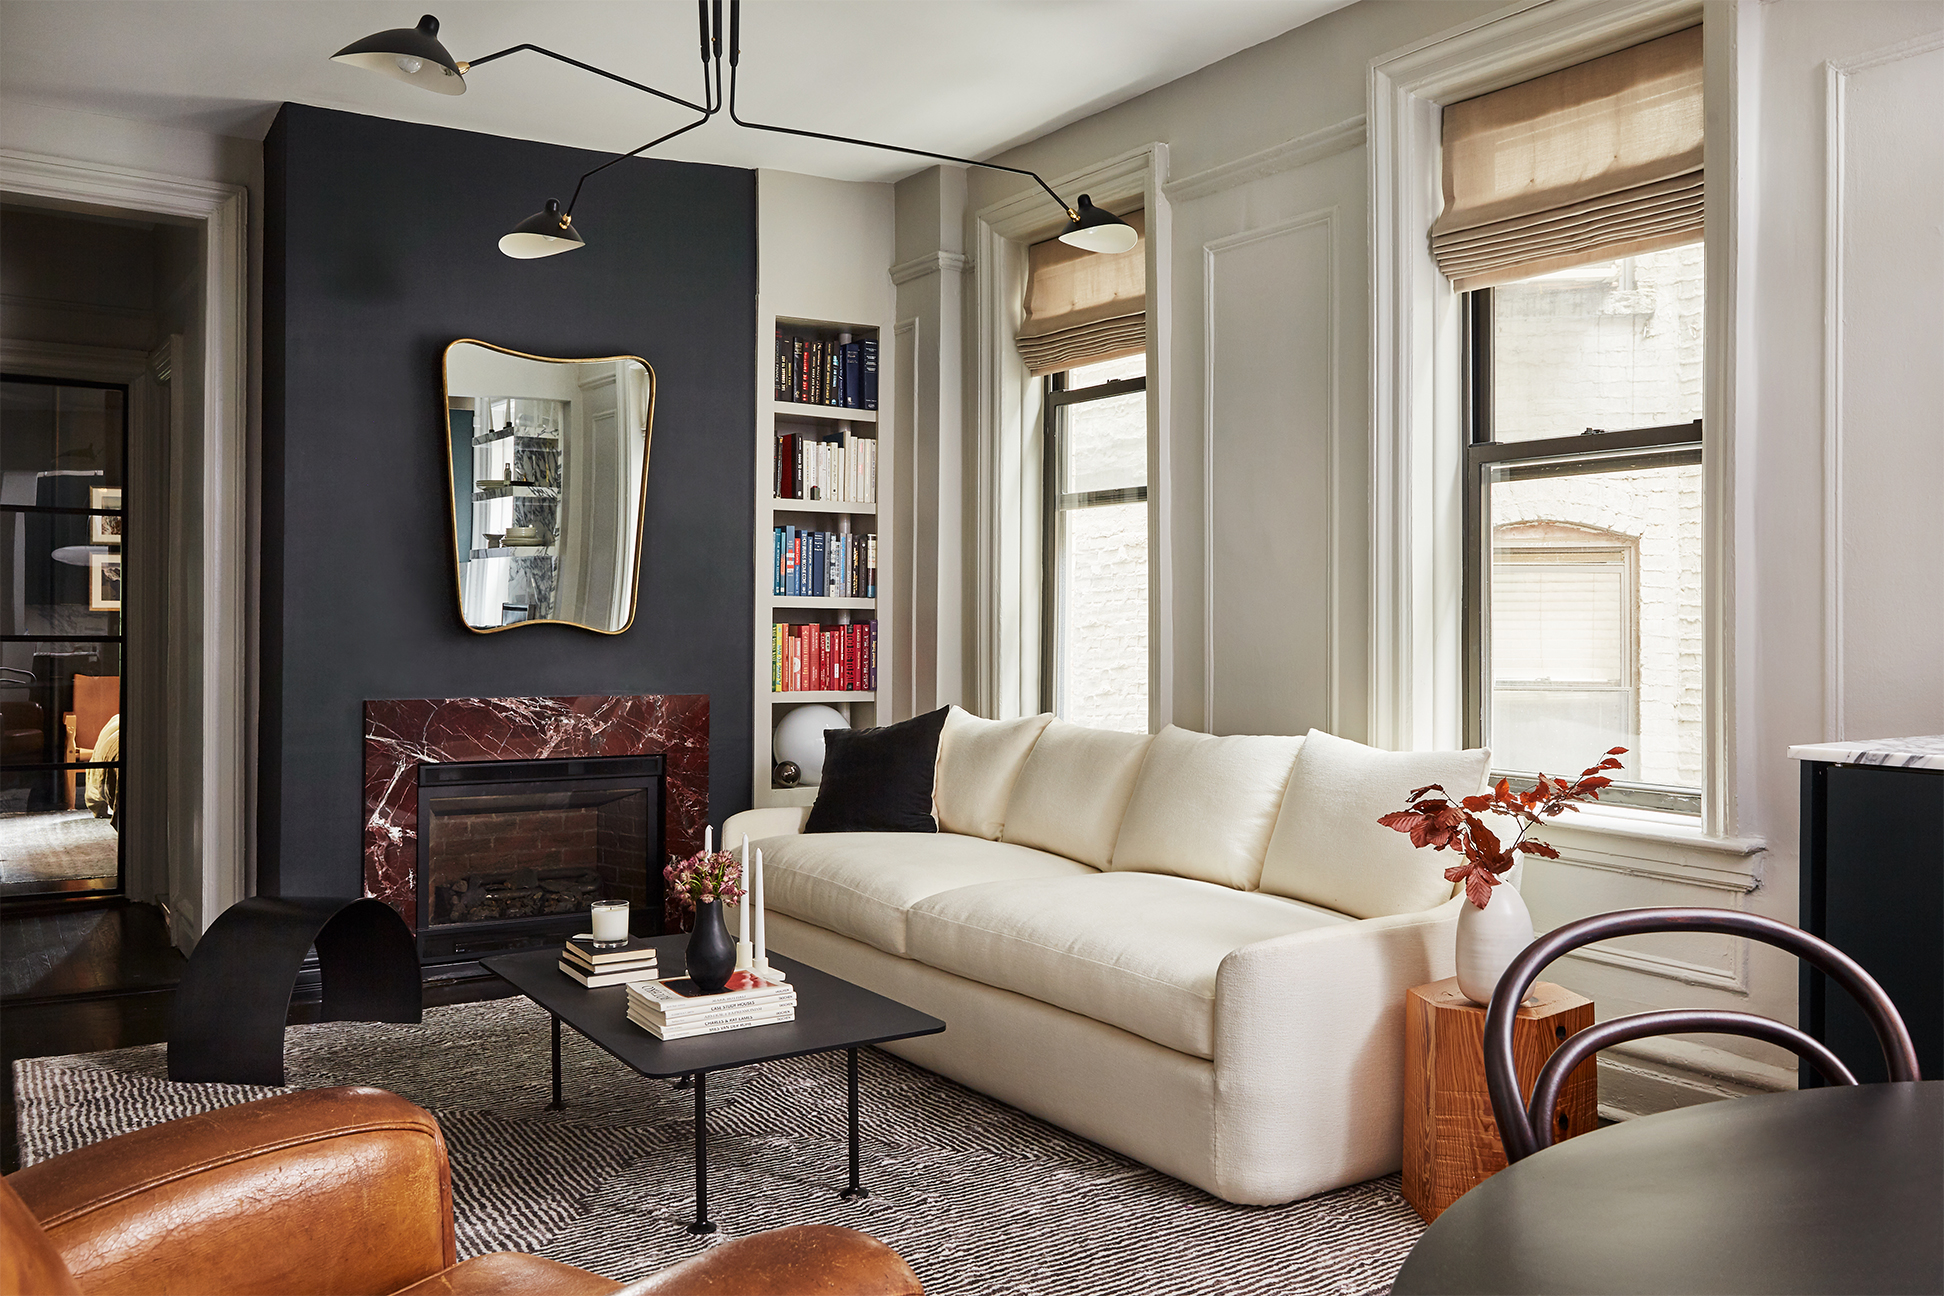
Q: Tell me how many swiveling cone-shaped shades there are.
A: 3